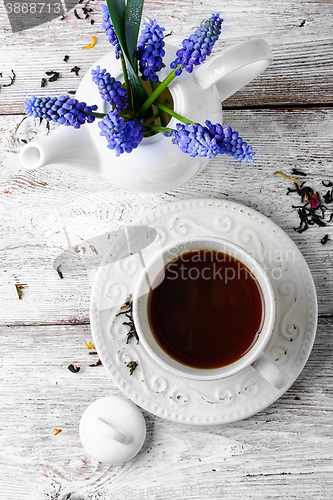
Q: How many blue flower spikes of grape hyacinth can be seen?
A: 8